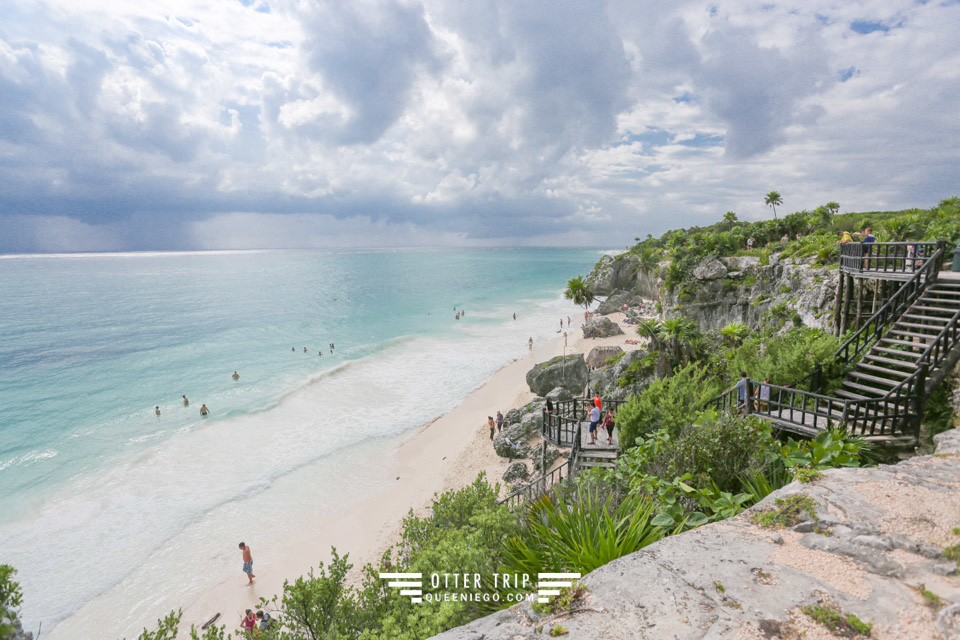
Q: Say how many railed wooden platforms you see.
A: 3